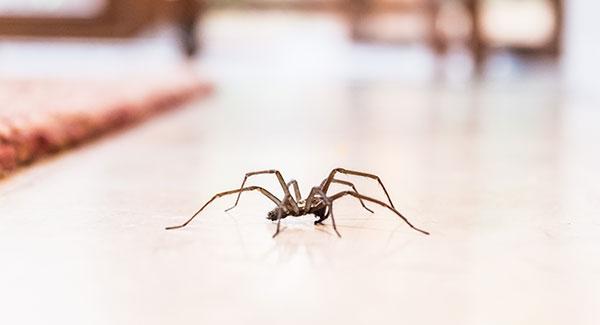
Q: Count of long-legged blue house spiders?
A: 0